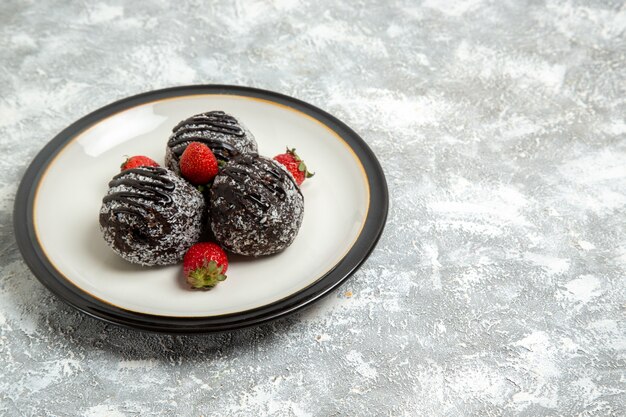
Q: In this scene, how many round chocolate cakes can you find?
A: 3